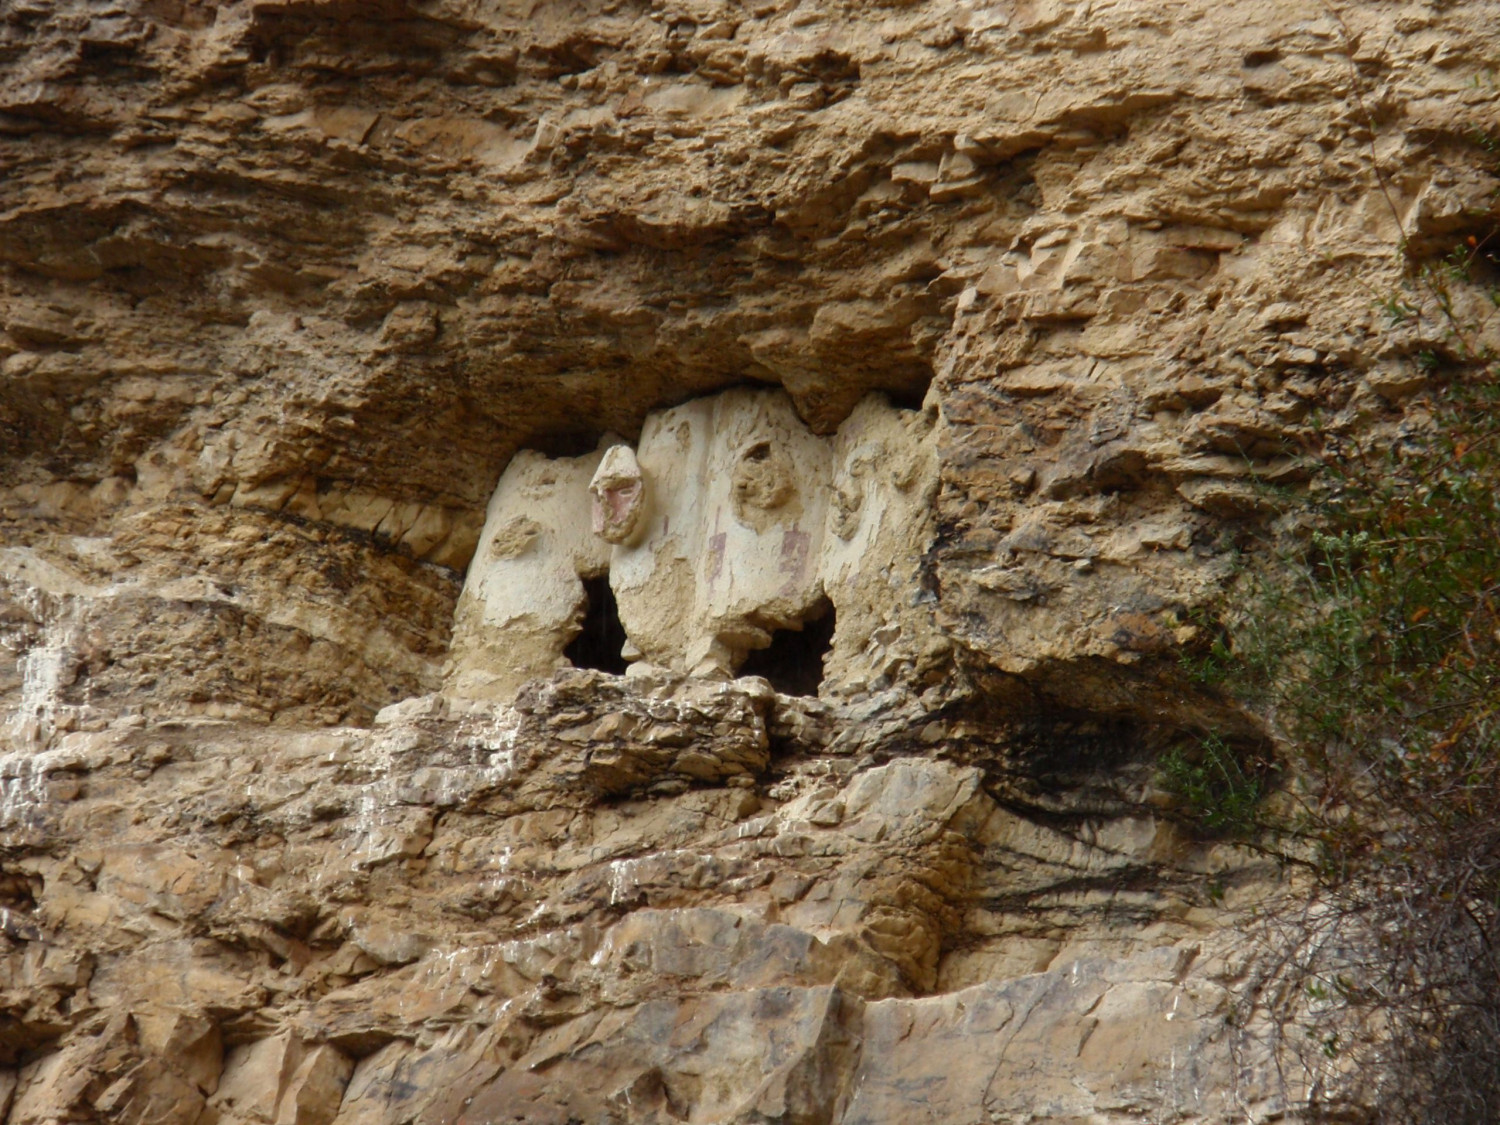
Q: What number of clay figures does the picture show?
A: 4